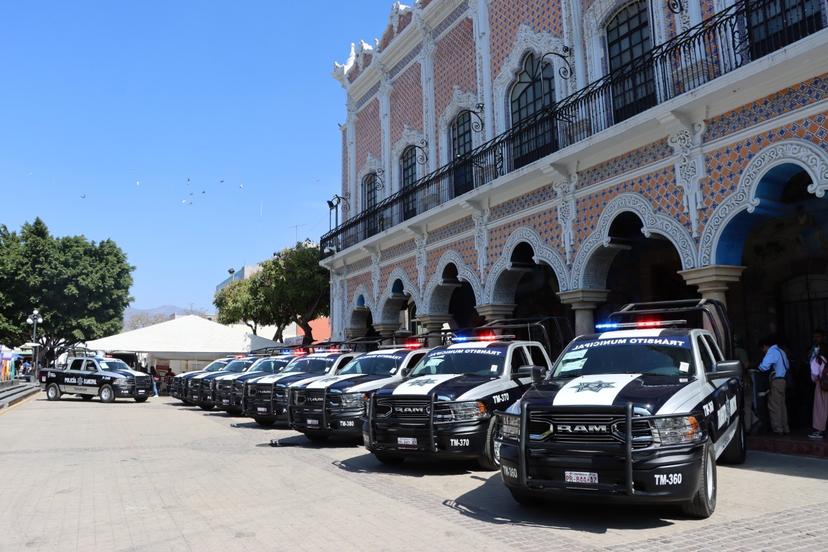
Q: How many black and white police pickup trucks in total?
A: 8